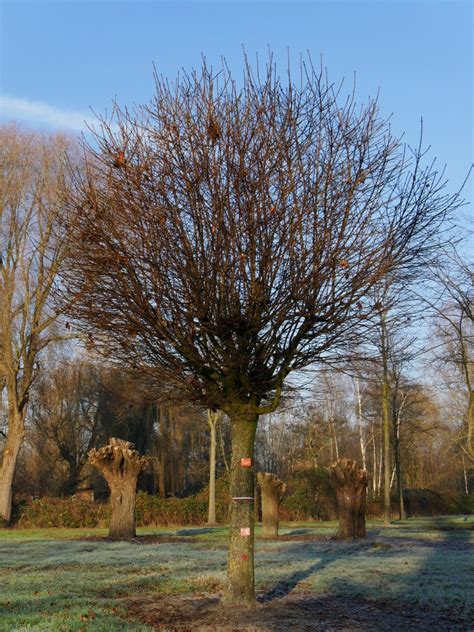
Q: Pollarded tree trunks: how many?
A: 3